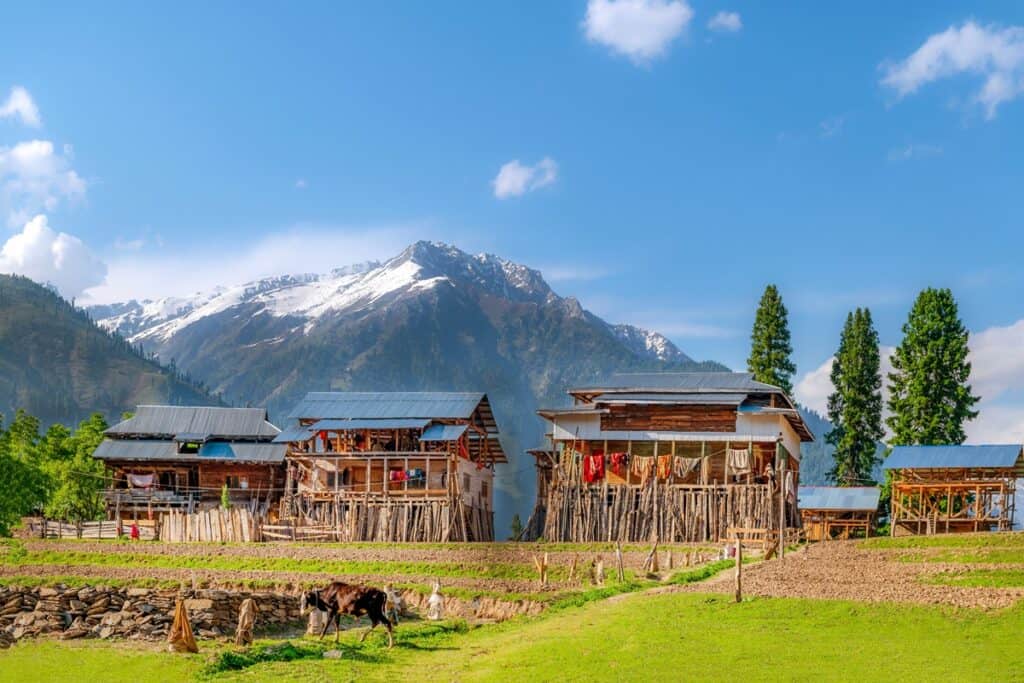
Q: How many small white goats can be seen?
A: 0